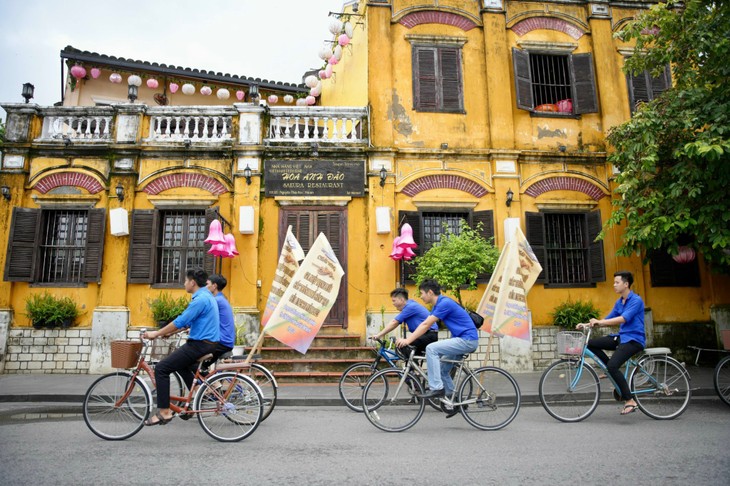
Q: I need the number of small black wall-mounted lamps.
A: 5